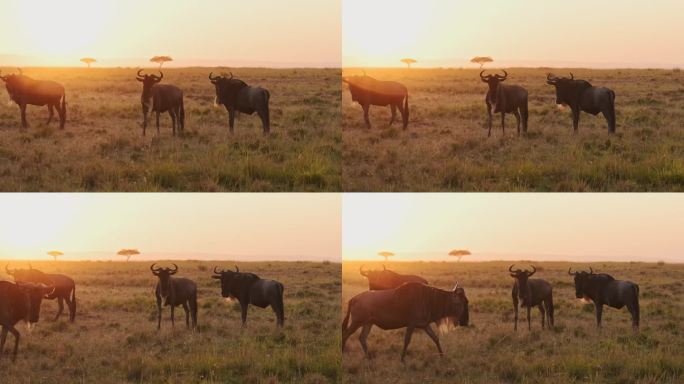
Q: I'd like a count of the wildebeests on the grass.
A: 14